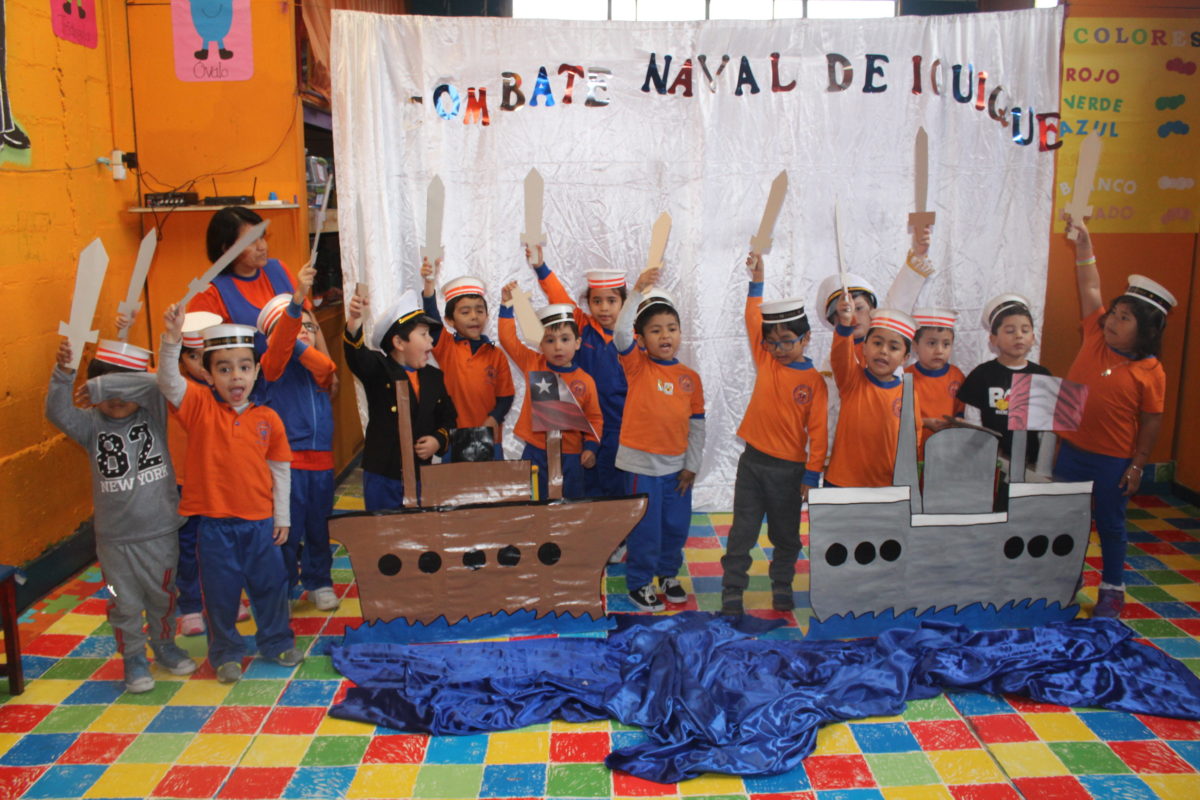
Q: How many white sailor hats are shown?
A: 15